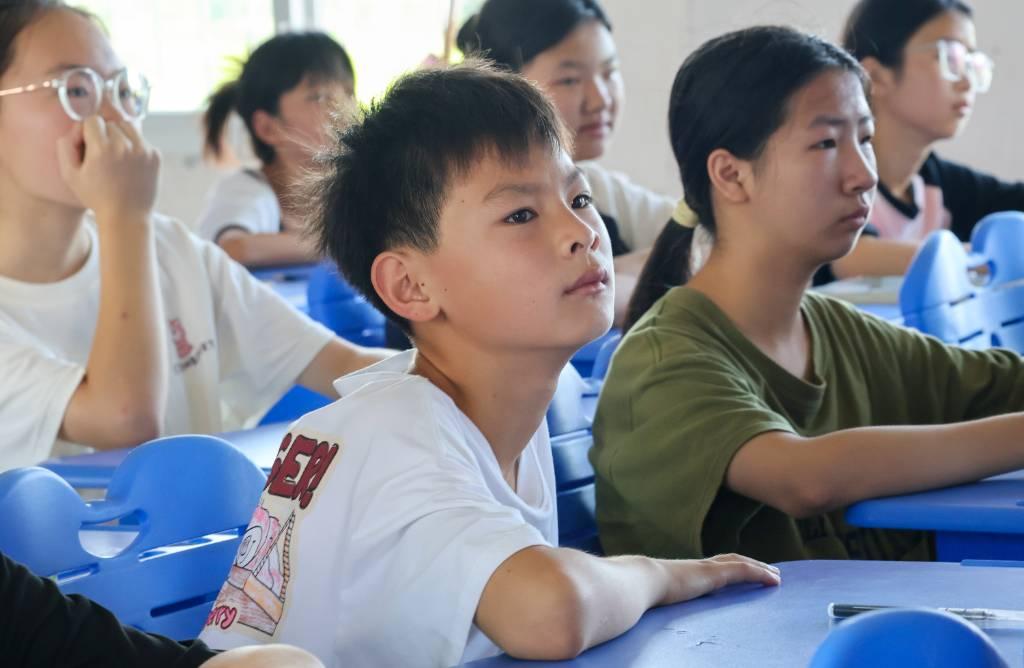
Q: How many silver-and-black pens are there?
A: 1